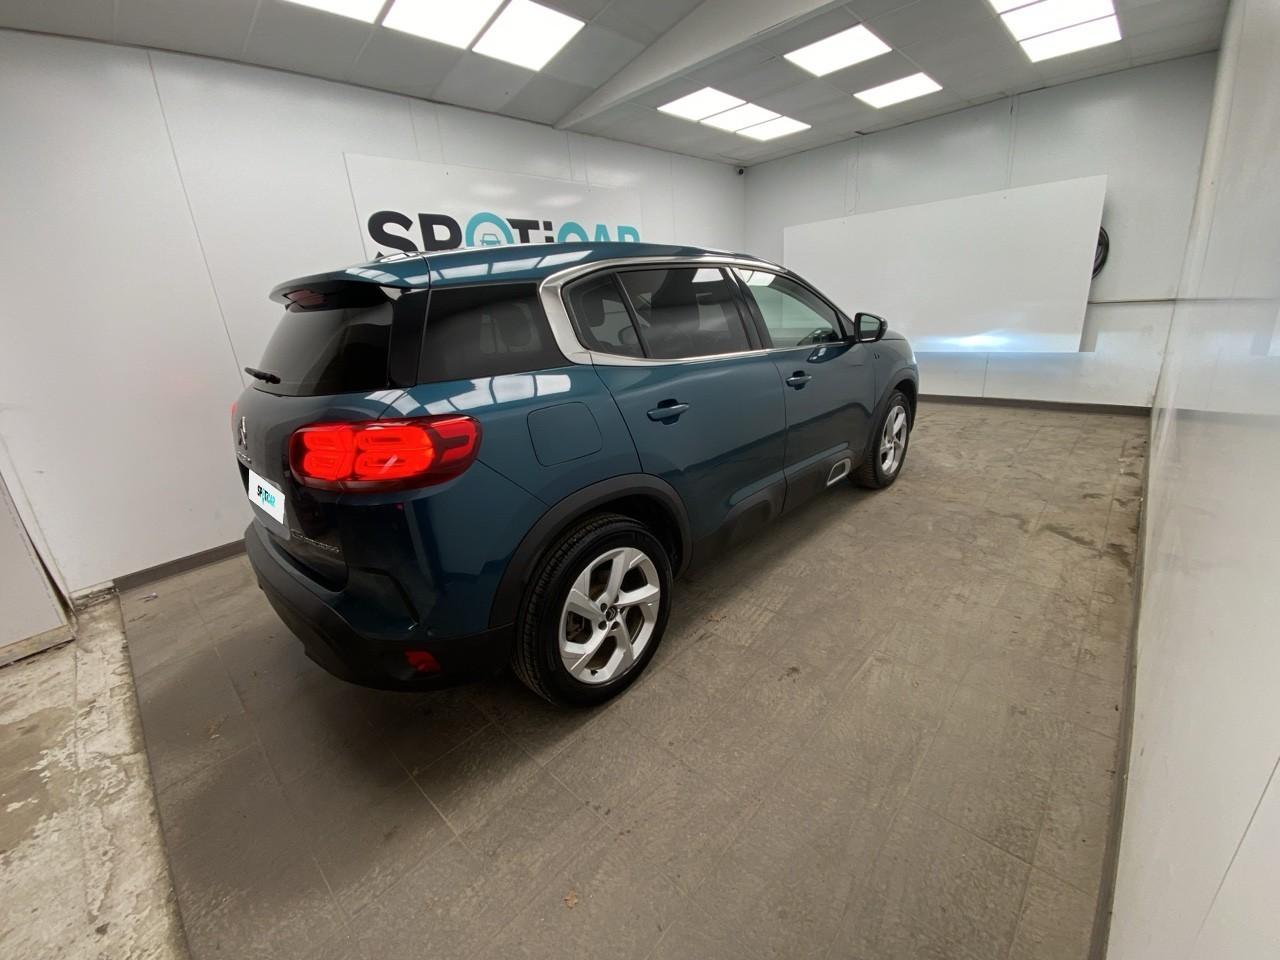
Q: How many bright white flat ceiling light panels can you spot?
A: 11